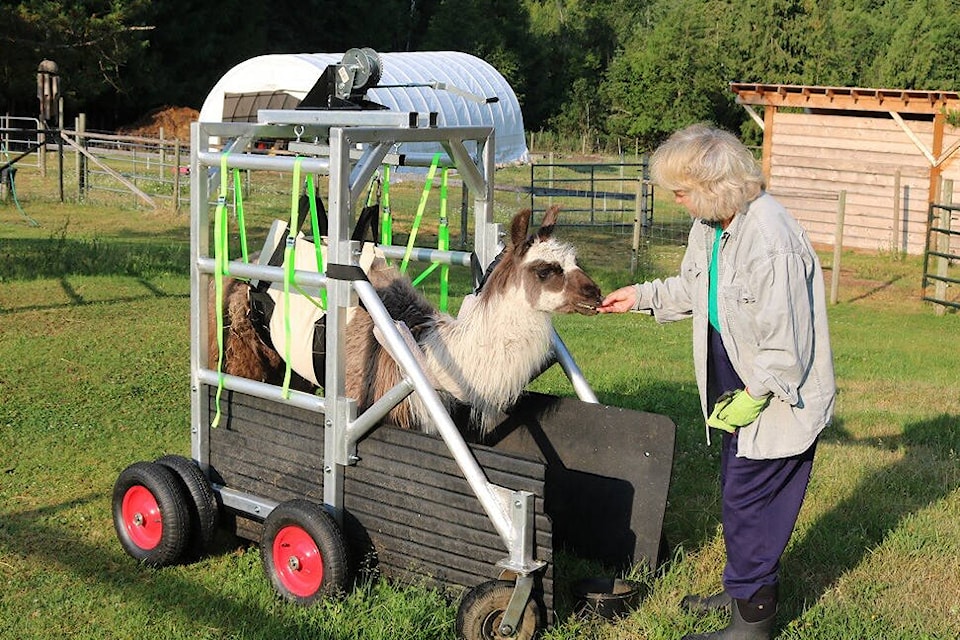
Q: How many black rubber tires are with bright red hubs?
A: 2